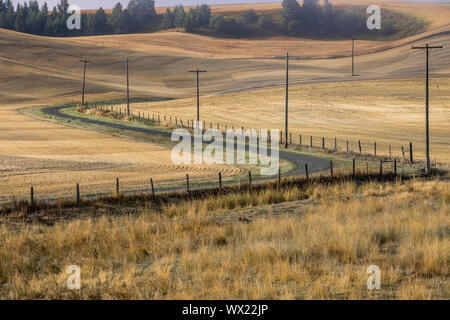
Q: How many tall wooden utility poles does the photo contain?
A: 6